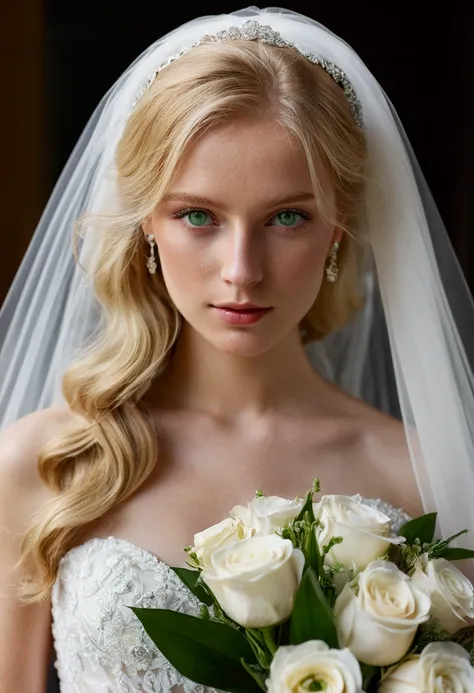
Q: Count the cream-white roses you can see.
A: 8